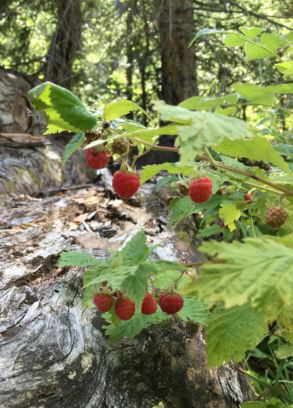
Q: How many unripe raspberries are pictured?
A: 2